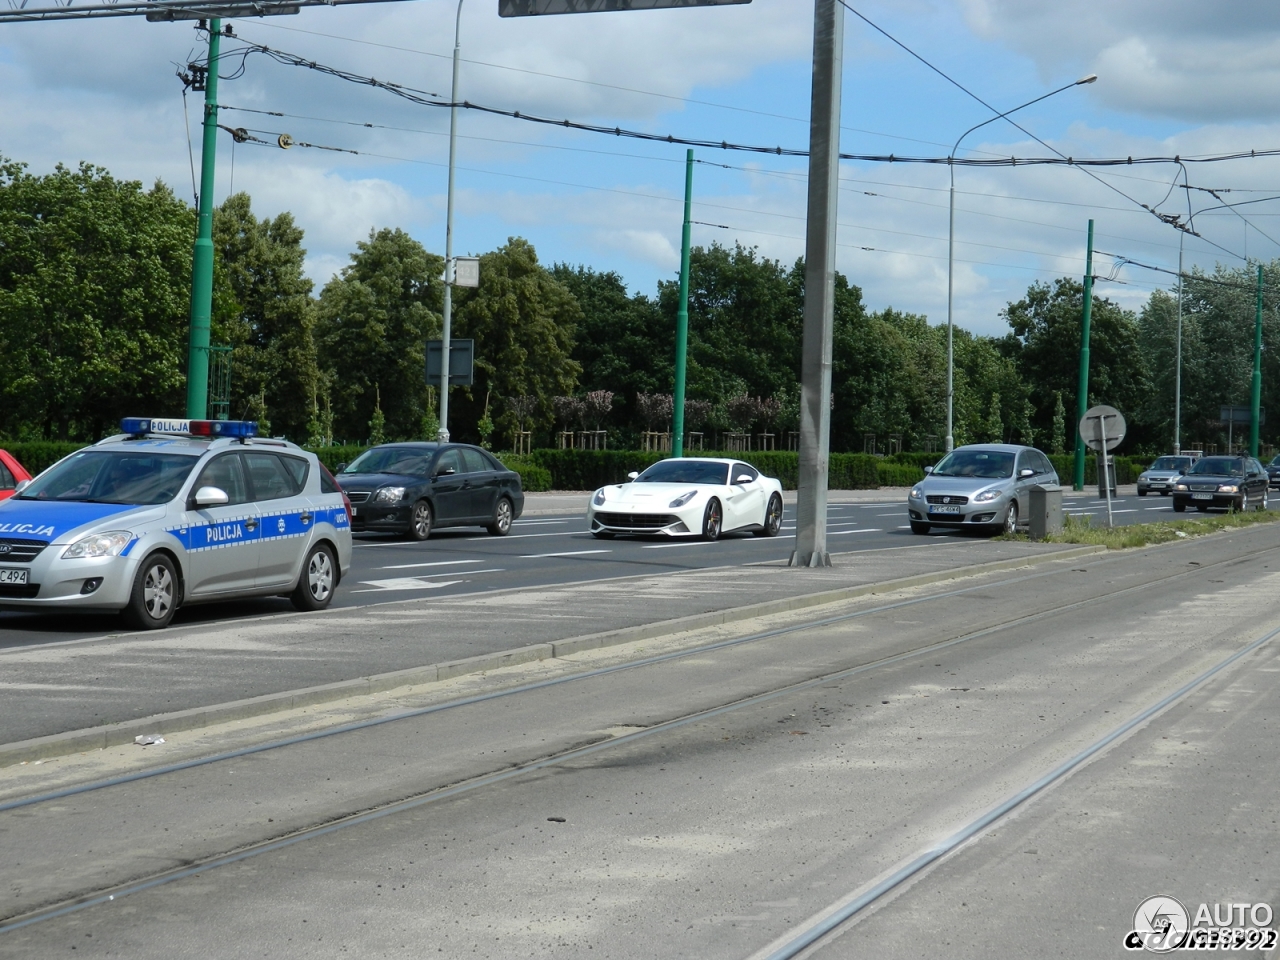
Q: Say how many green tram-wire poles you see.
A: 4